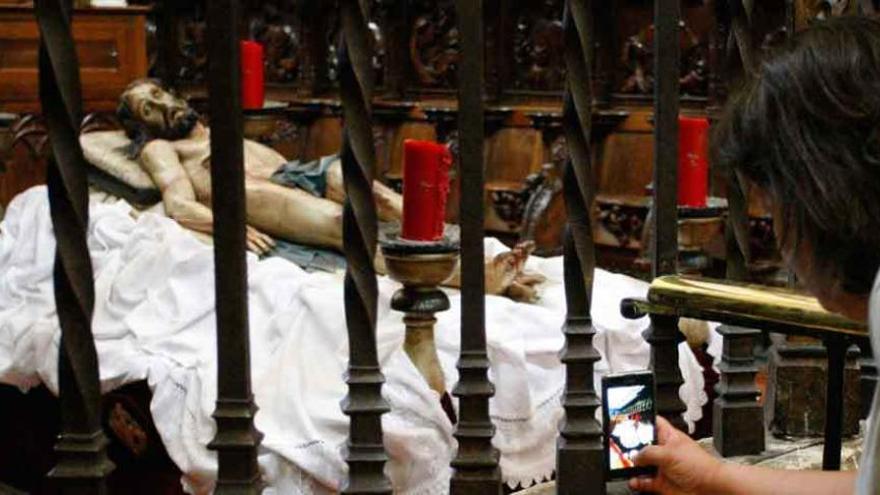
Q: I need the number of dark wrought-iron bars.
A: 7